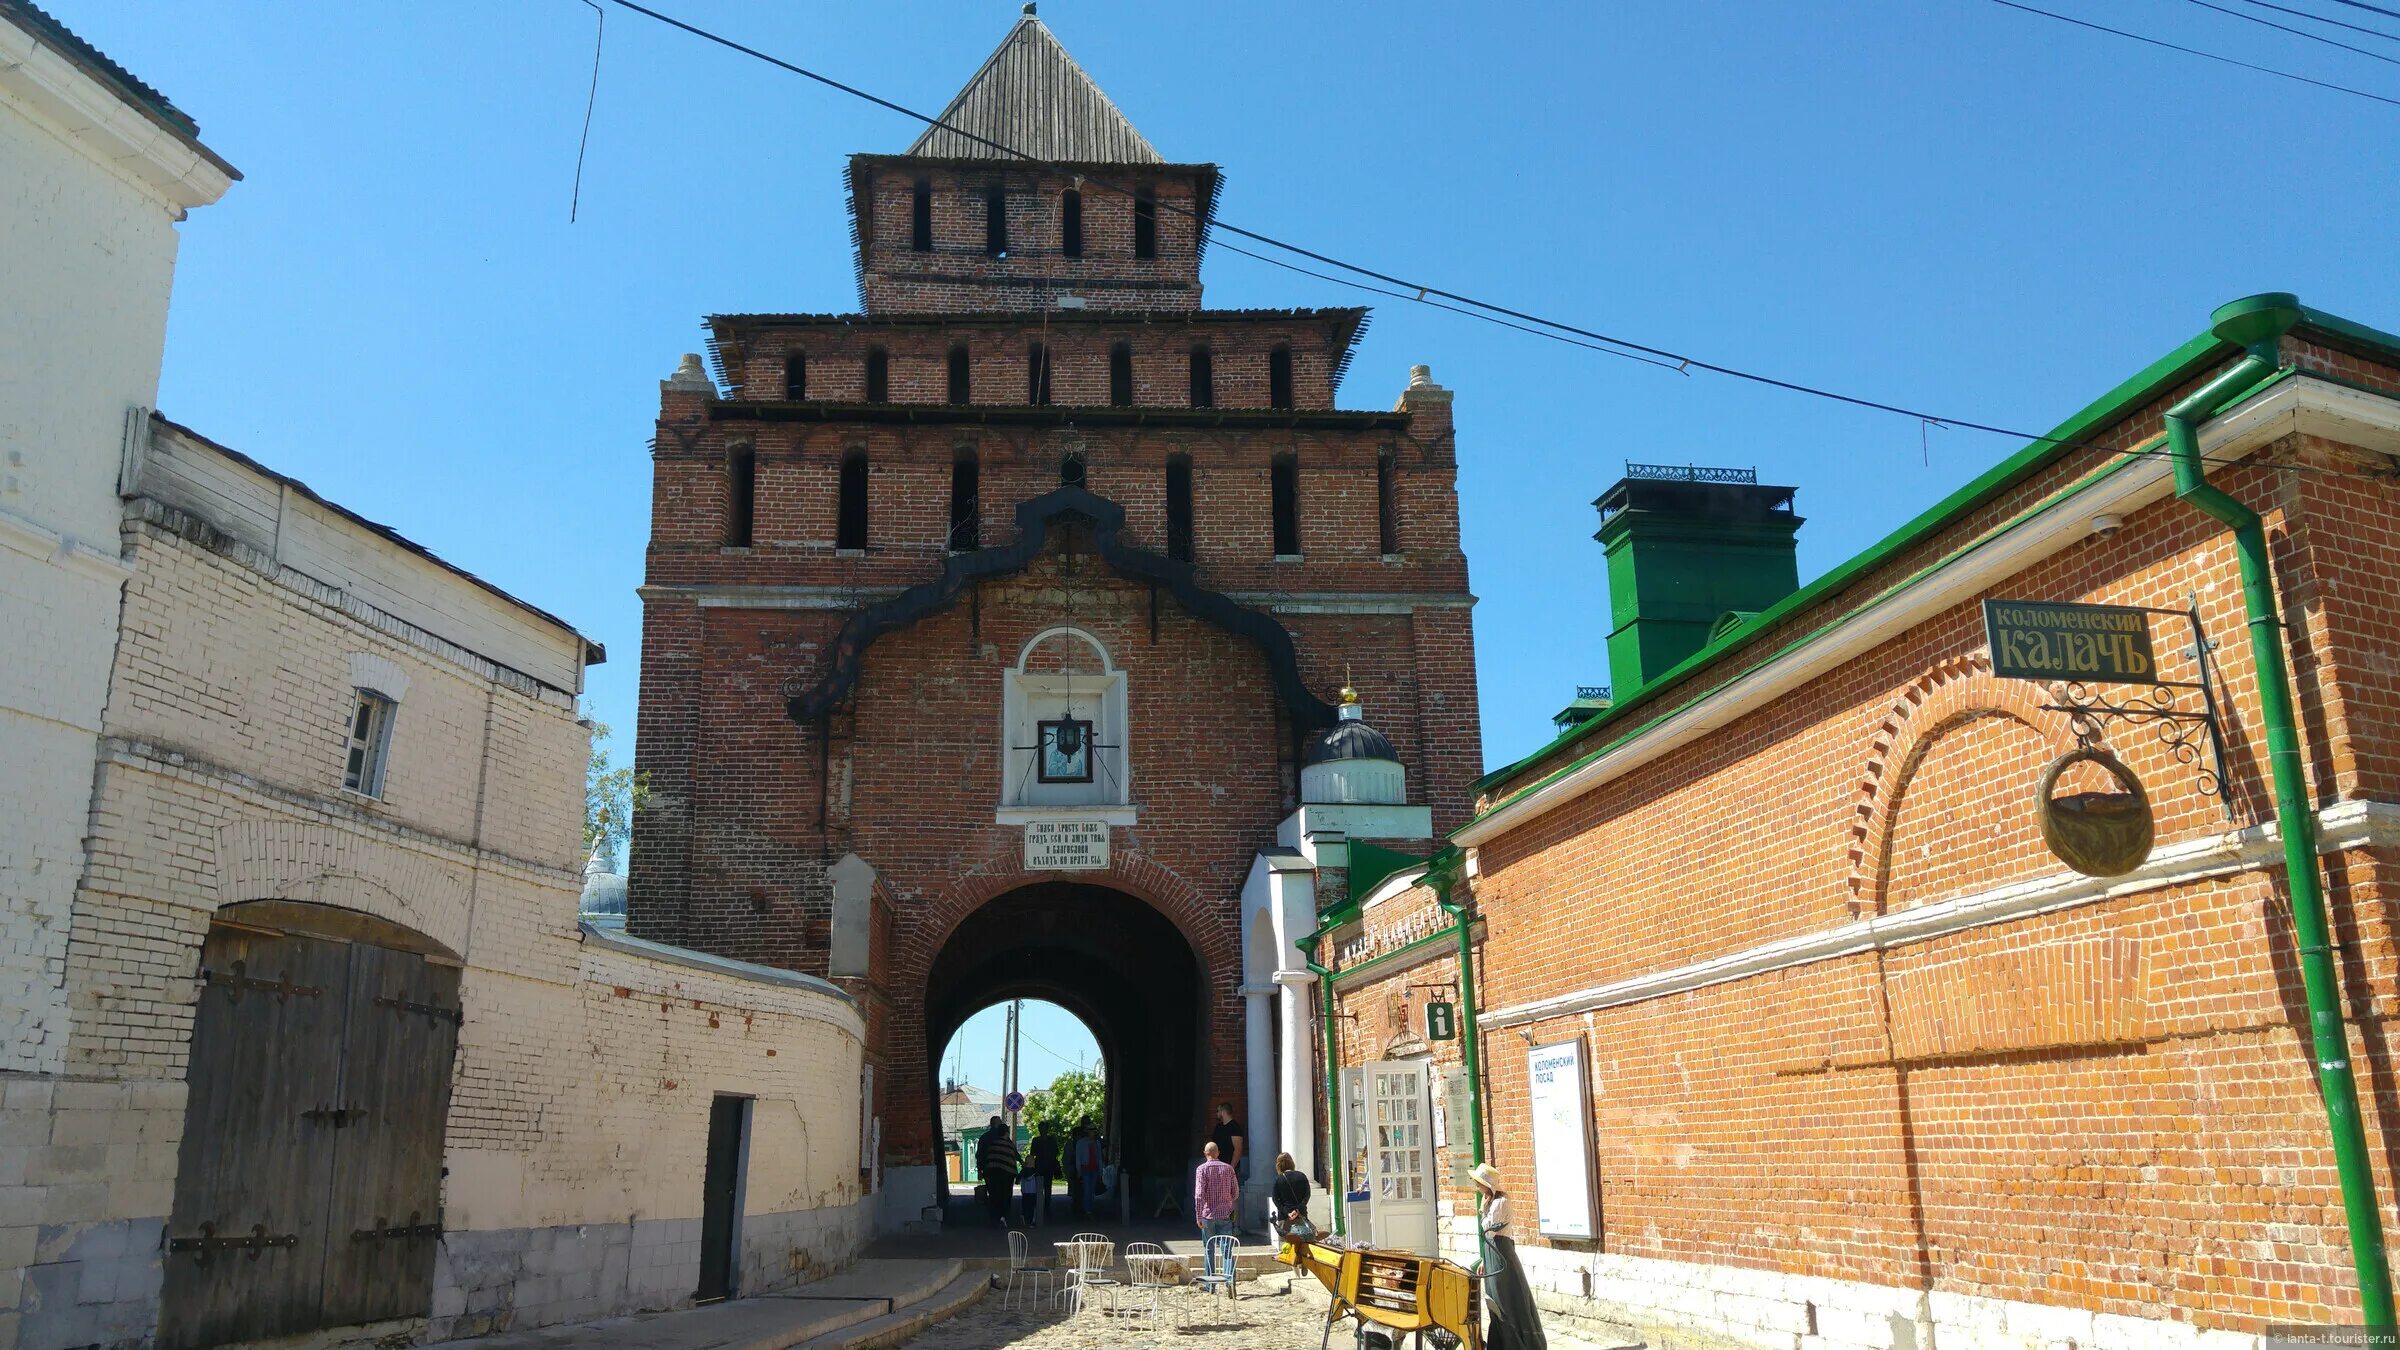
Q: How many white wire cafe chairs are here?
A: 5